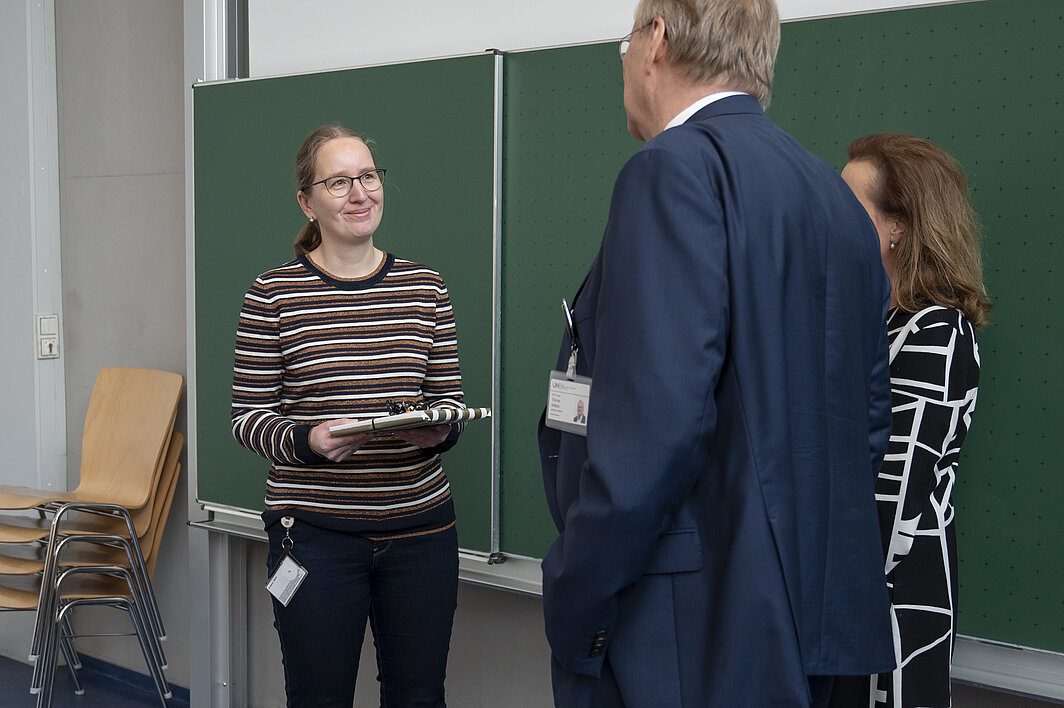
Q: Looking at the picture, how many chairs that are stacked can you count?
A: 4